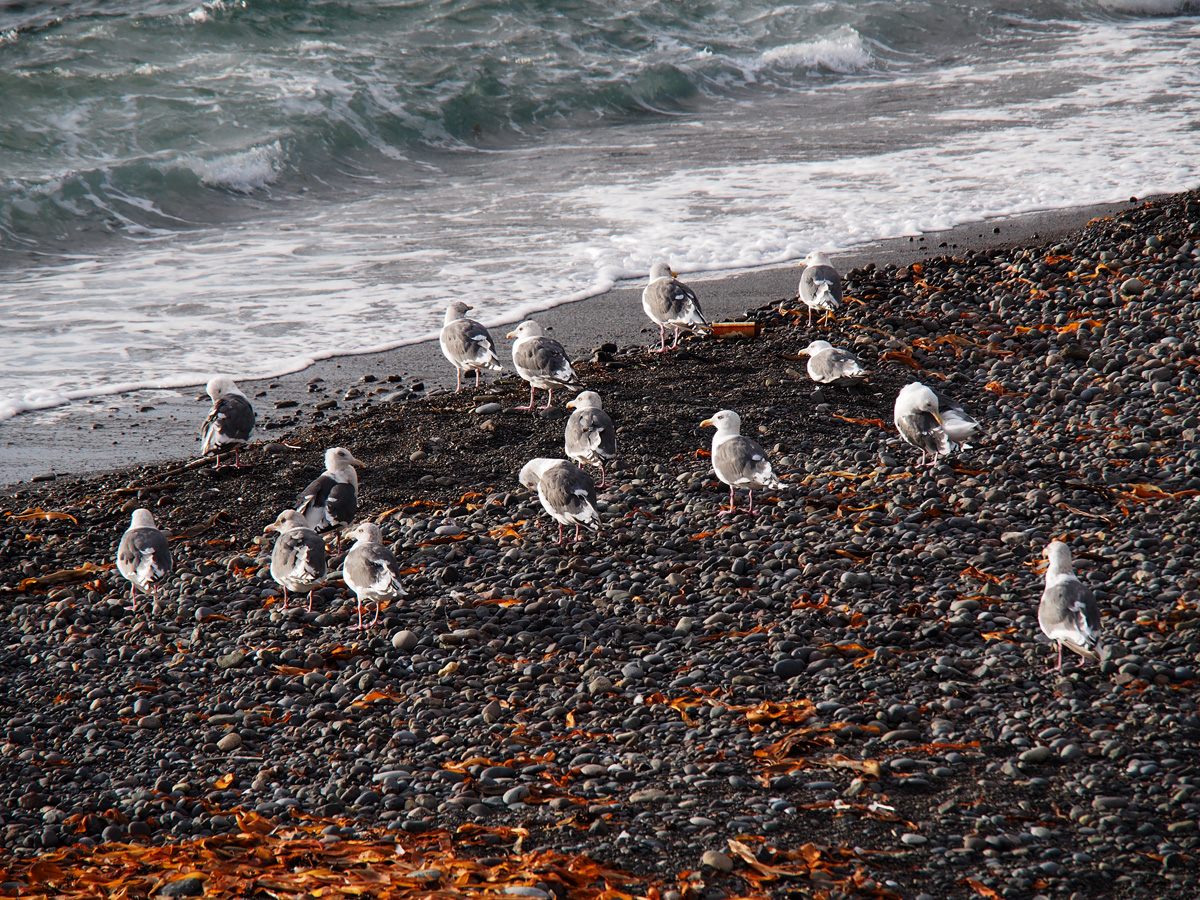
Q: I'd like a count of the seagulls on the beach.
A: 15